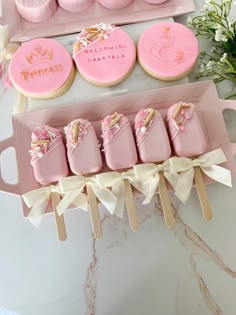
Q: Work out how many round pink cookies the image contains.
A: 3